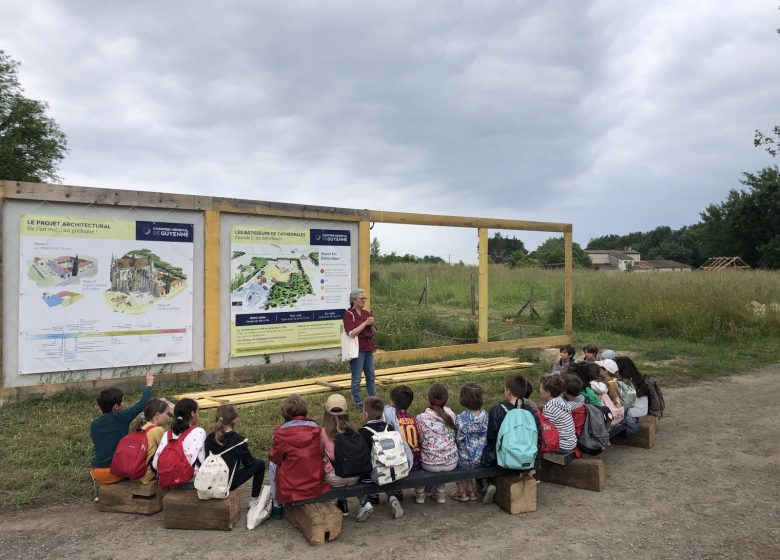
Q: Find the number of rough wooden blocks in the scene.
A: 6